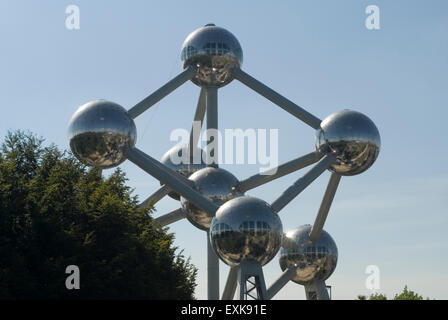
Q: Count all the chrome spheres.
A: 7